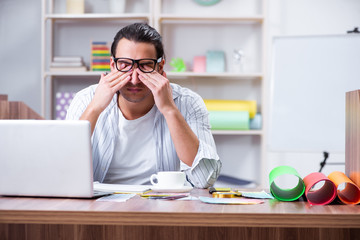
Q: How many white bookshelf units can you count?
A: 2